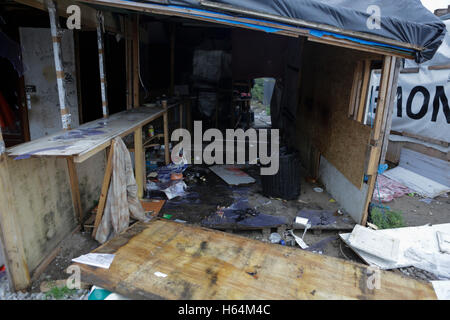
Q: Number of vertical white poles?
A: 2